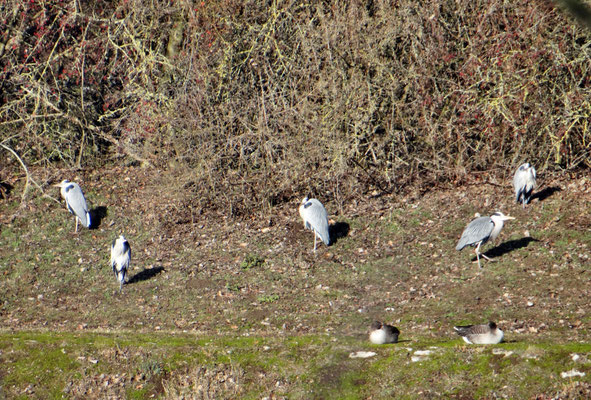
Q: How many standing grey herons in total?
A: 5